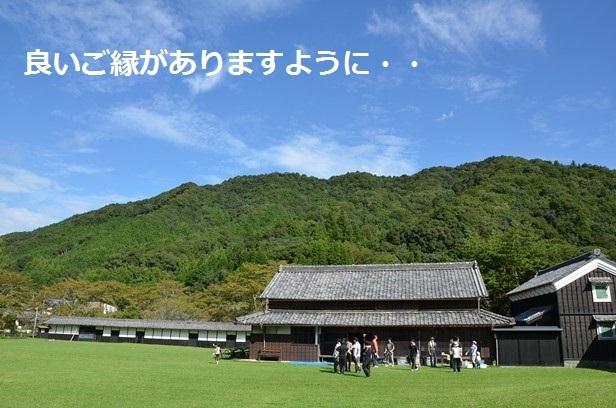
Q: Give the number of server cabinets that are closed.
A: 0